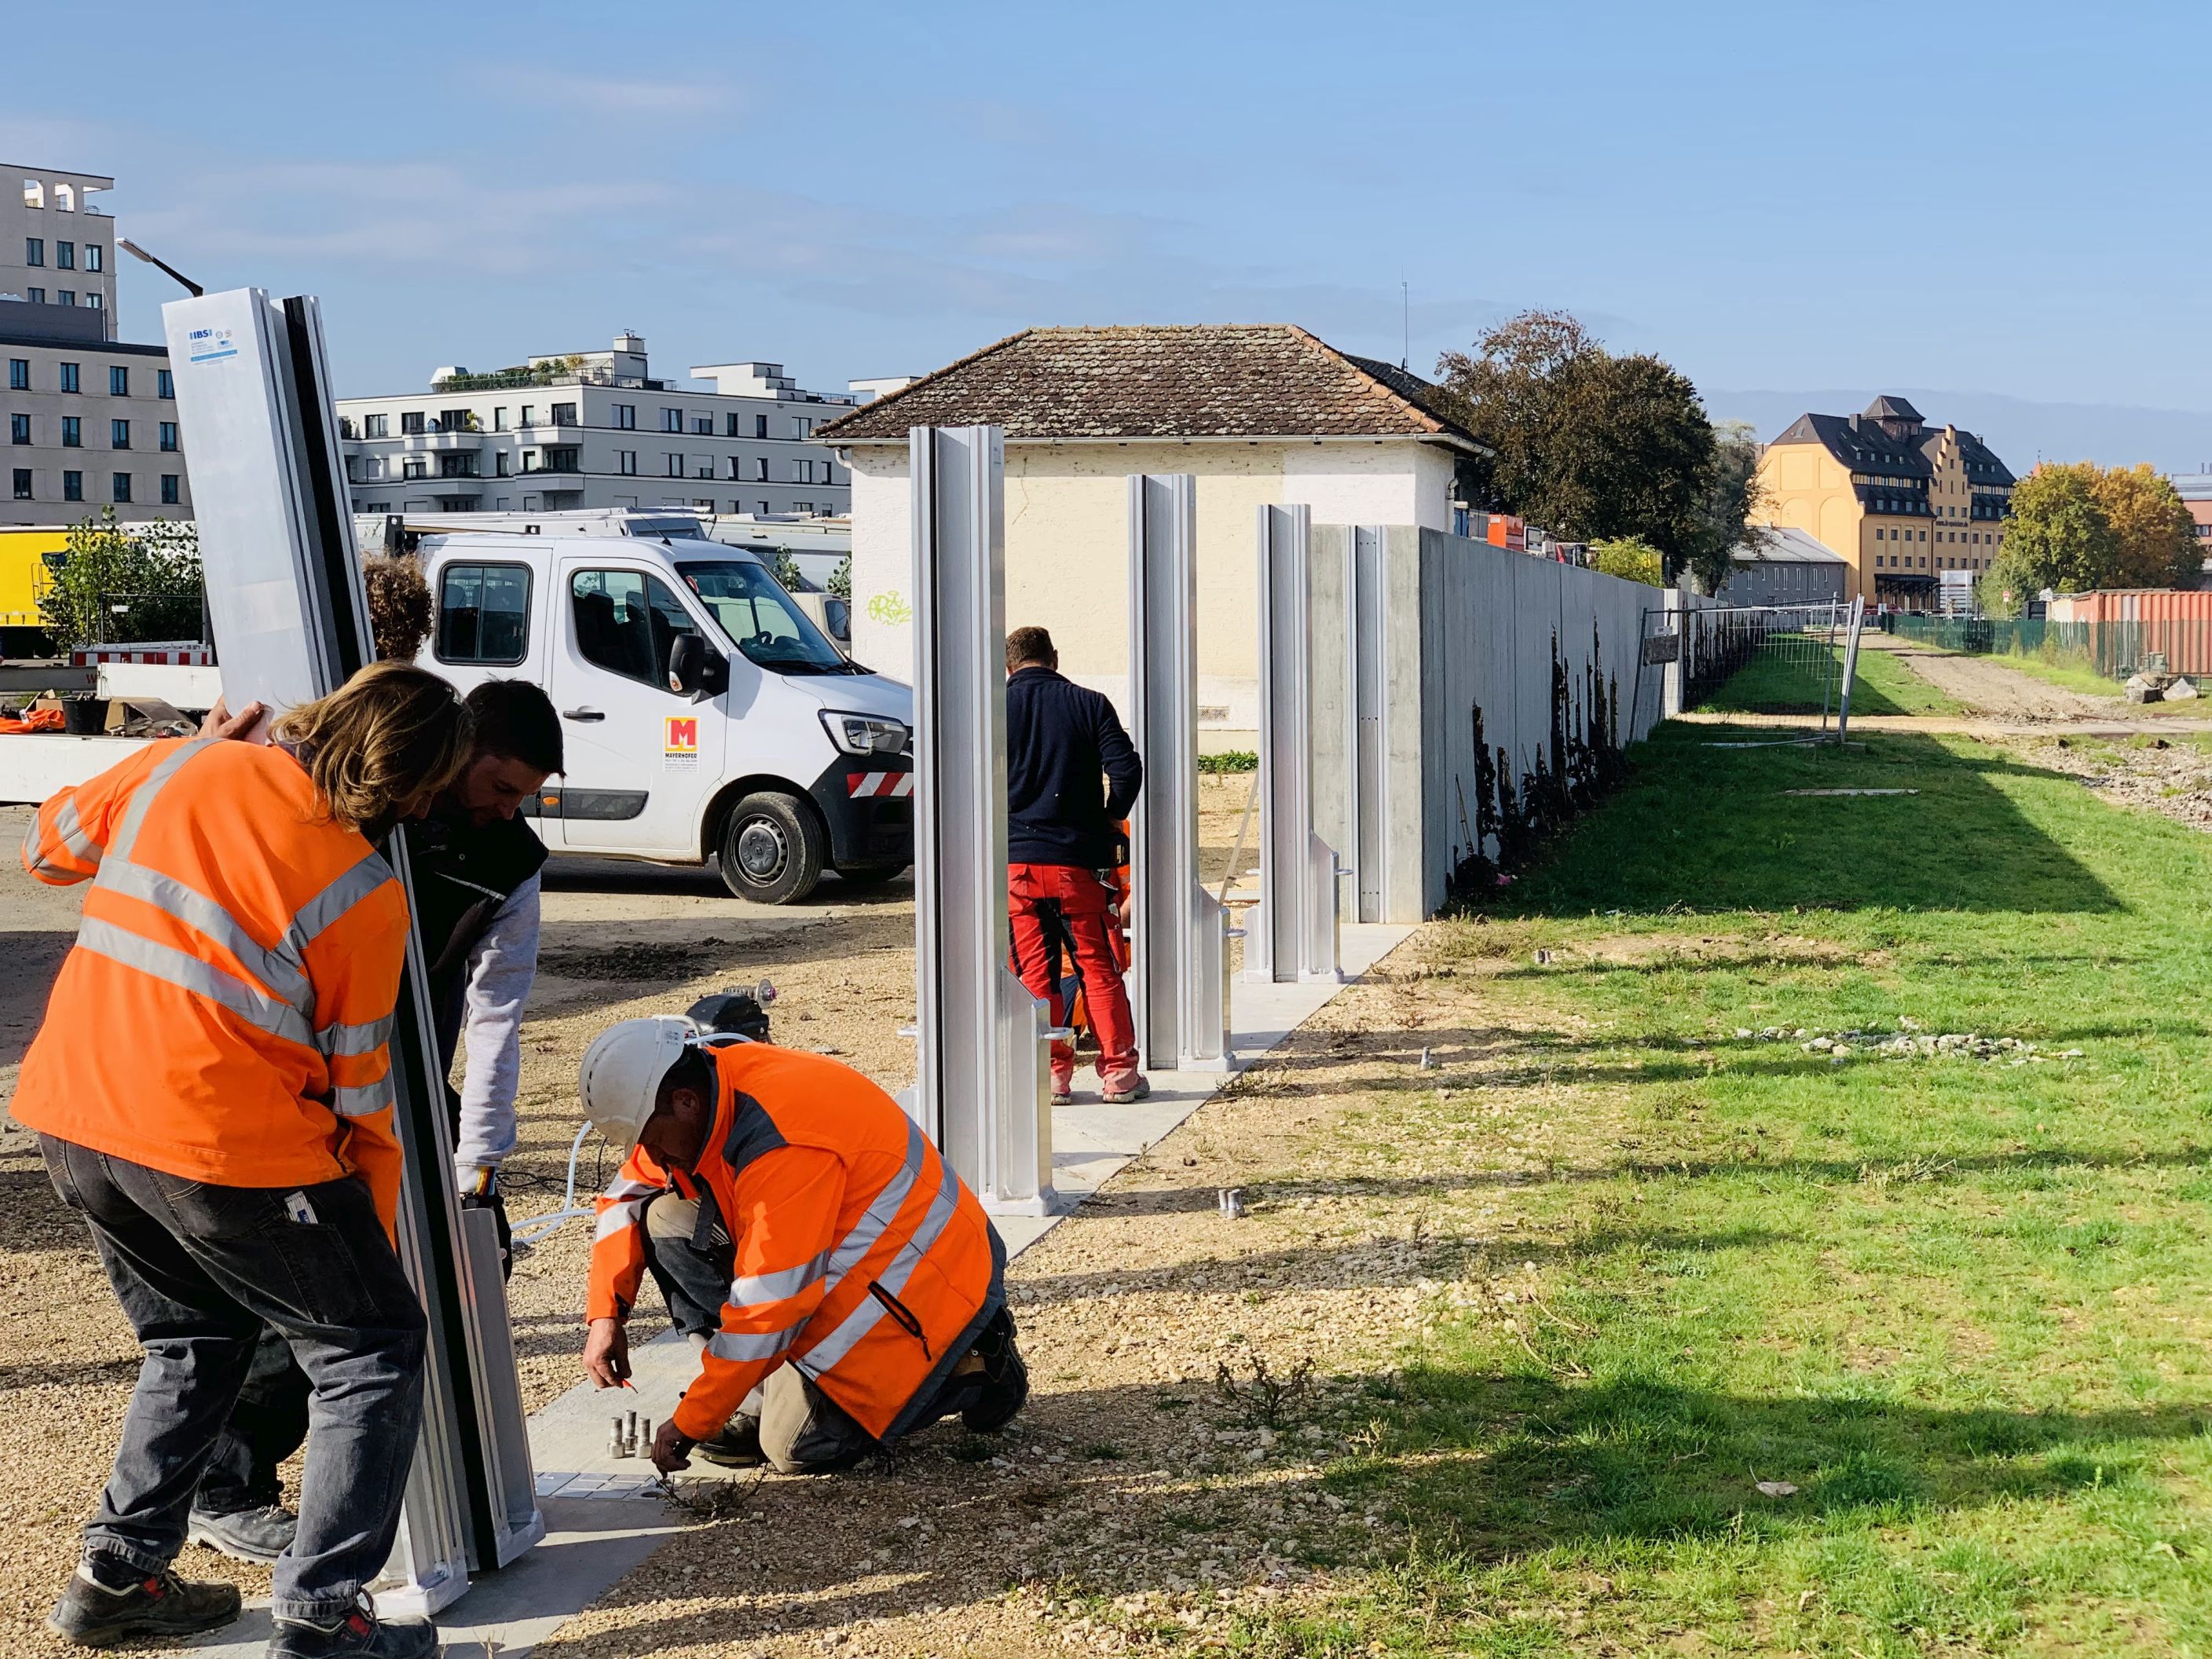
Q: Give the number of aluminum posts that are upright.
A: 3